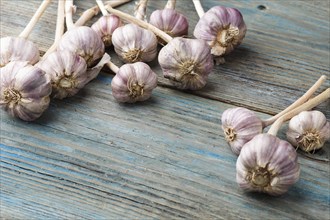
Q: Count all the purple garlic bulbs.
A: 13